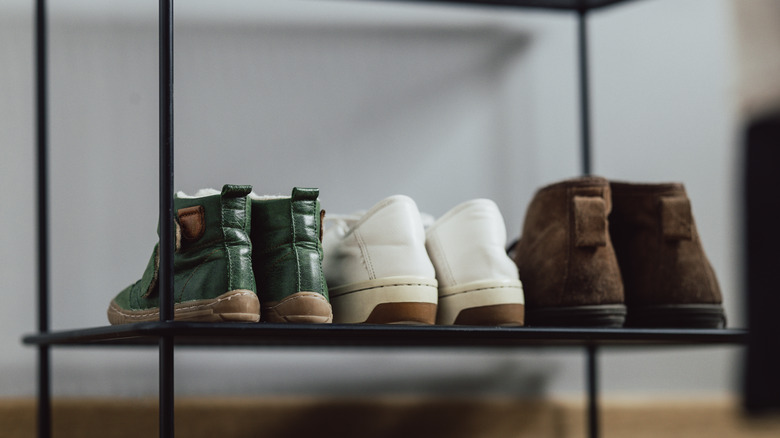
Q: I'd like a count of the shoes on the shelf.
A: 6